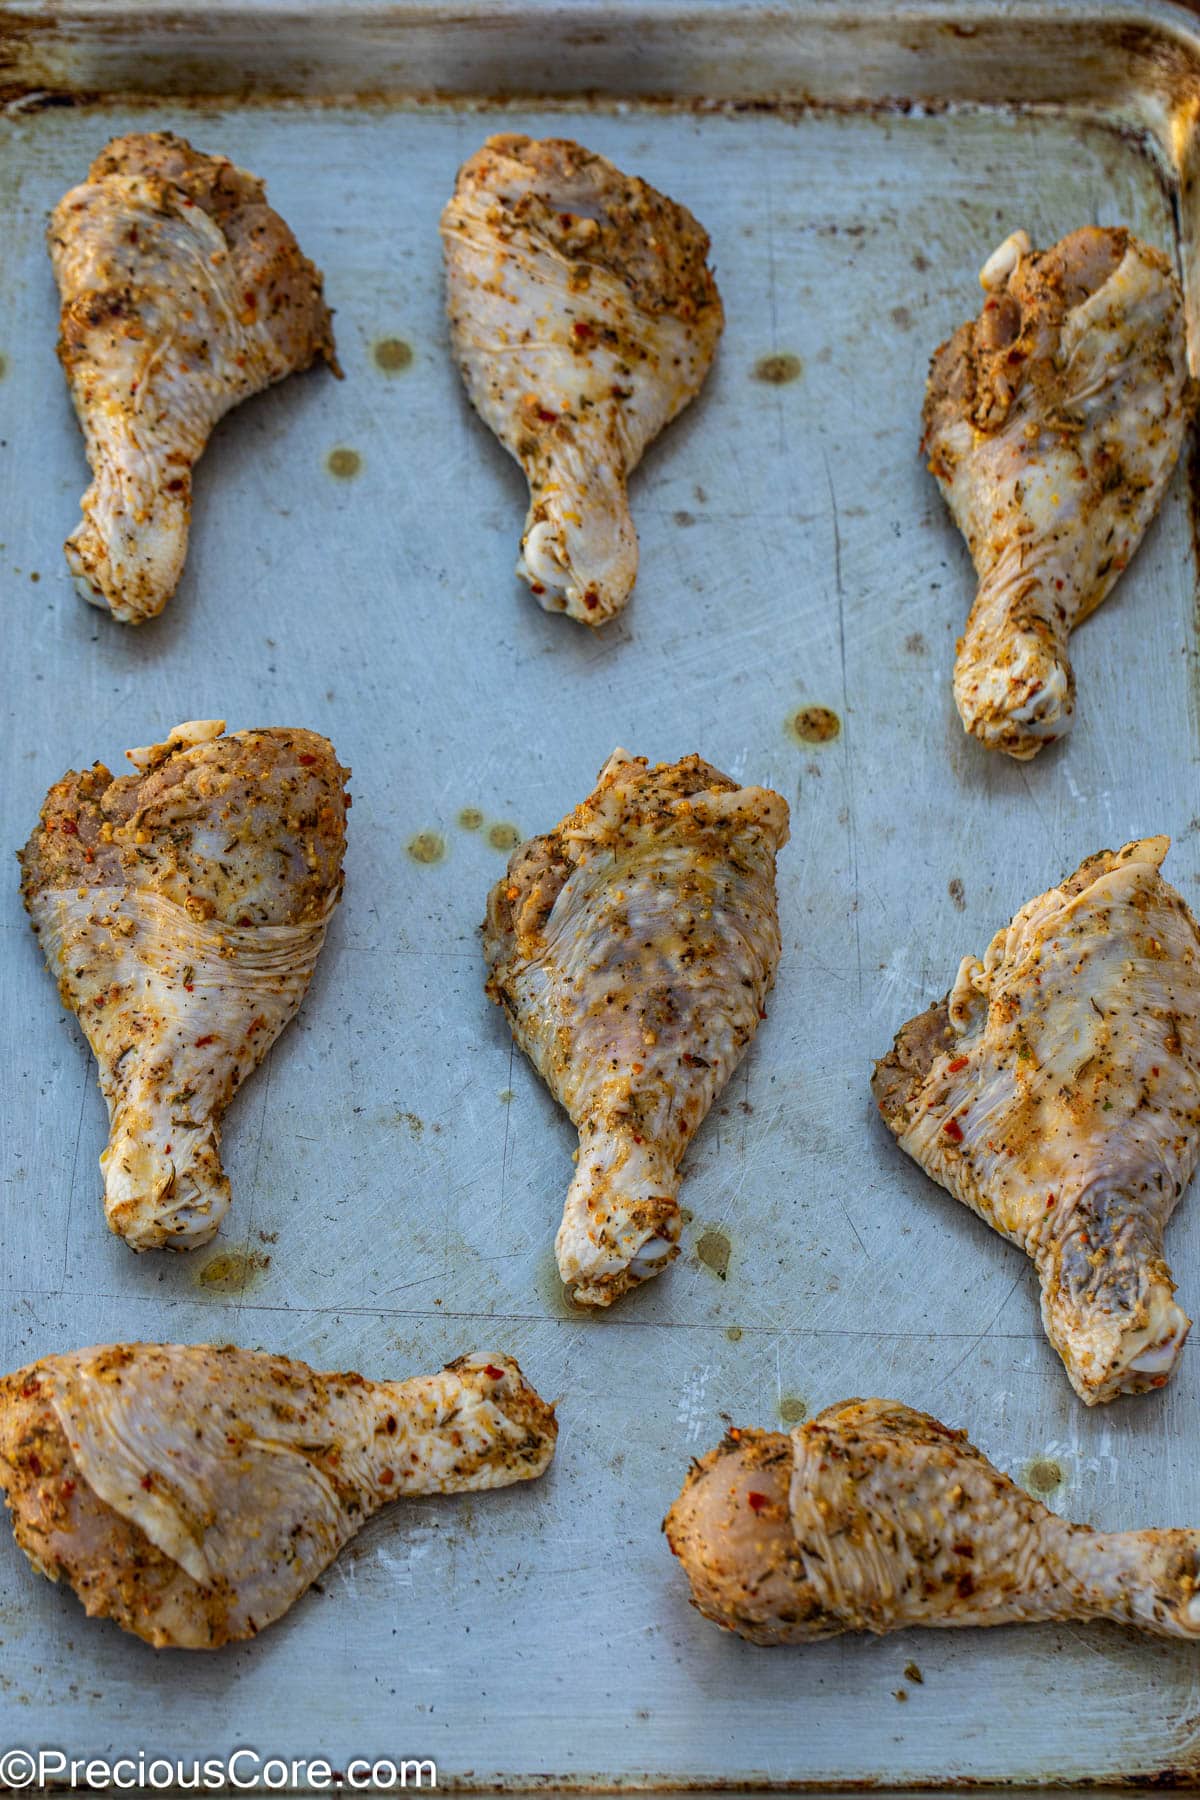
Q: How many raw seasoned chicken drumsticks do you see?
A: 8